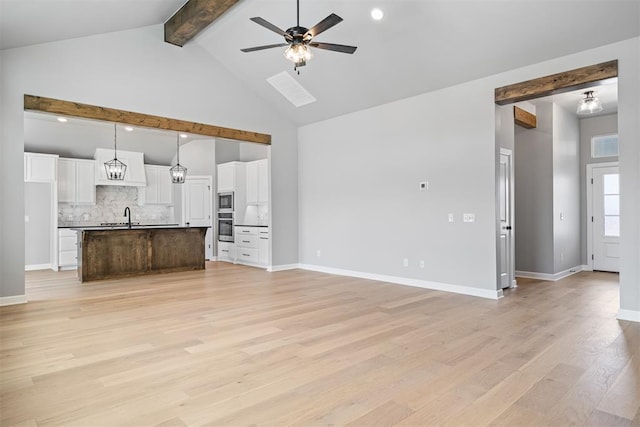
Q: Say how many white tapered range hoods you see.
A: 1